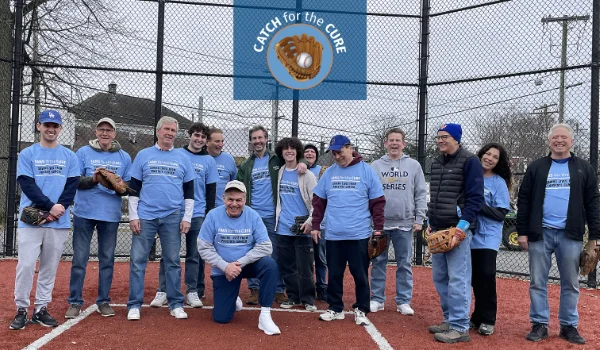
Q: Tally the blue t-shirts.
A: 12